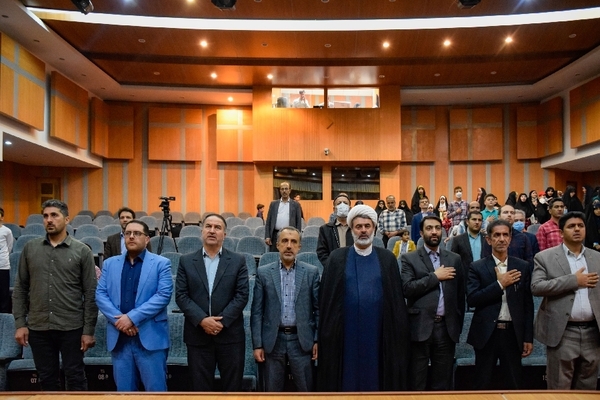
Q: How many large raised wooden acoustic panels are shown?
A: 9